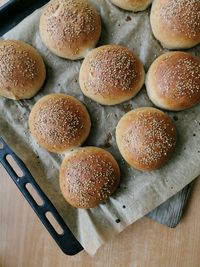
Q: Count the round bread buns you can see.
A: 9